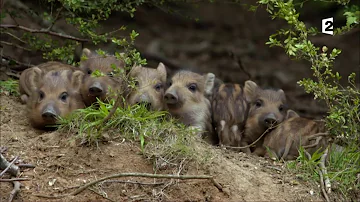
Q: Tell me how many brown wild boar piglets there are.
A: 7